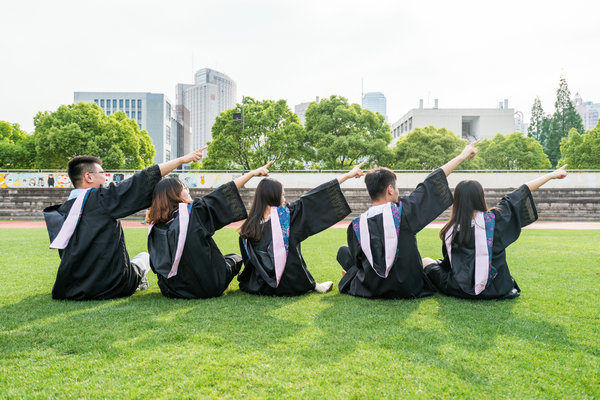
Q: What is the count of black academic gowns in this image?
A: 5